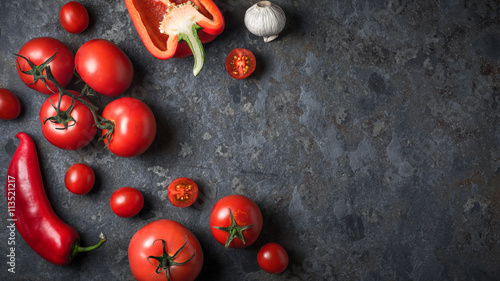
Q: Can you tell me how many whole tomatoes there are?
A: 11